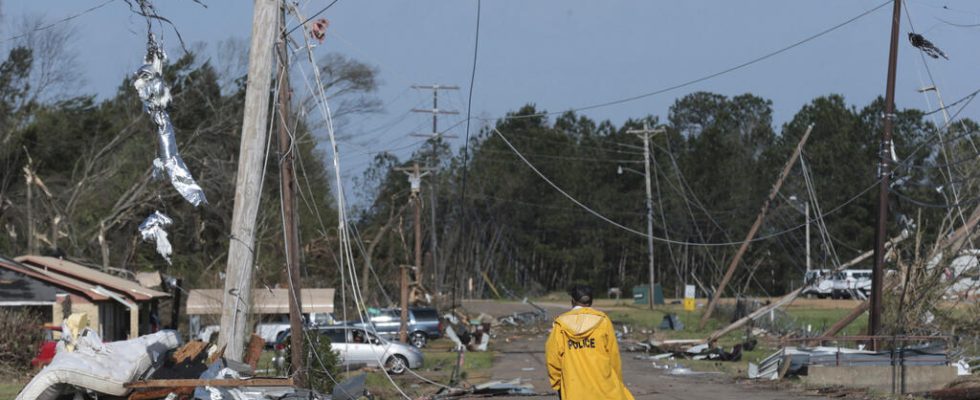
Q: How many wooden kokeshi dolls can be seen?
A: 0